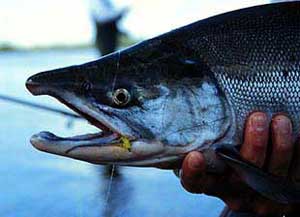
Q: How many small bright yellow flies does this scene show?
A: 1